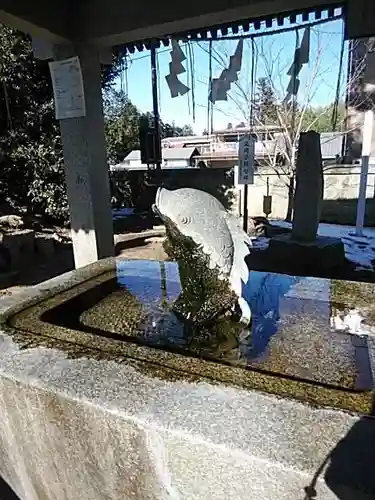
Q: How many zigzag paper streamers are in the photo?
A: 3